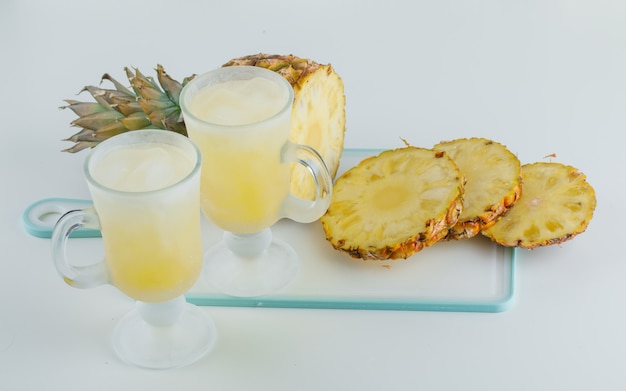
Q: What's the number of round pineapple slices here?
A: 3